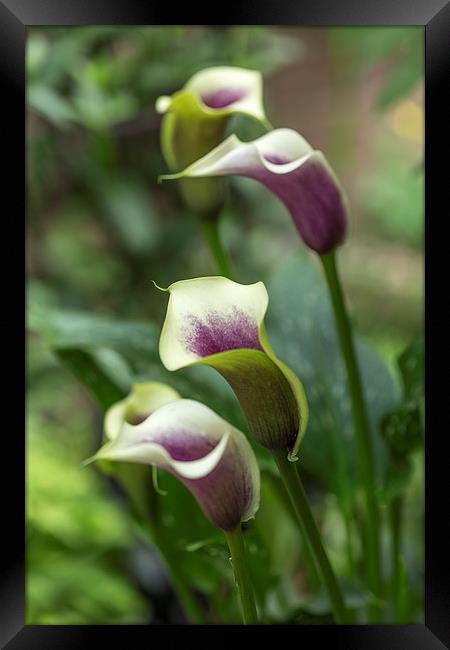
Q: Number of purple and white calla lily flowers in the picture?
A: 5